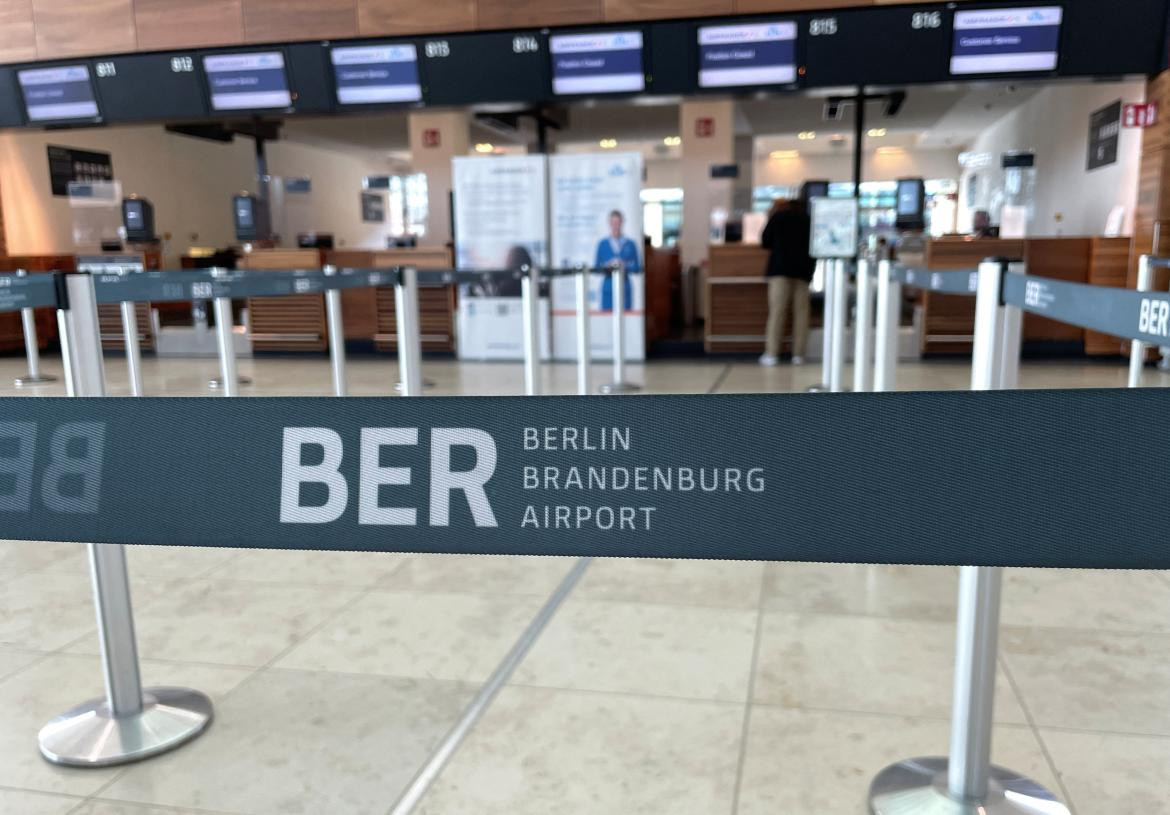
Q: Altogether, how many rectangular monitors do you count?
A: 6